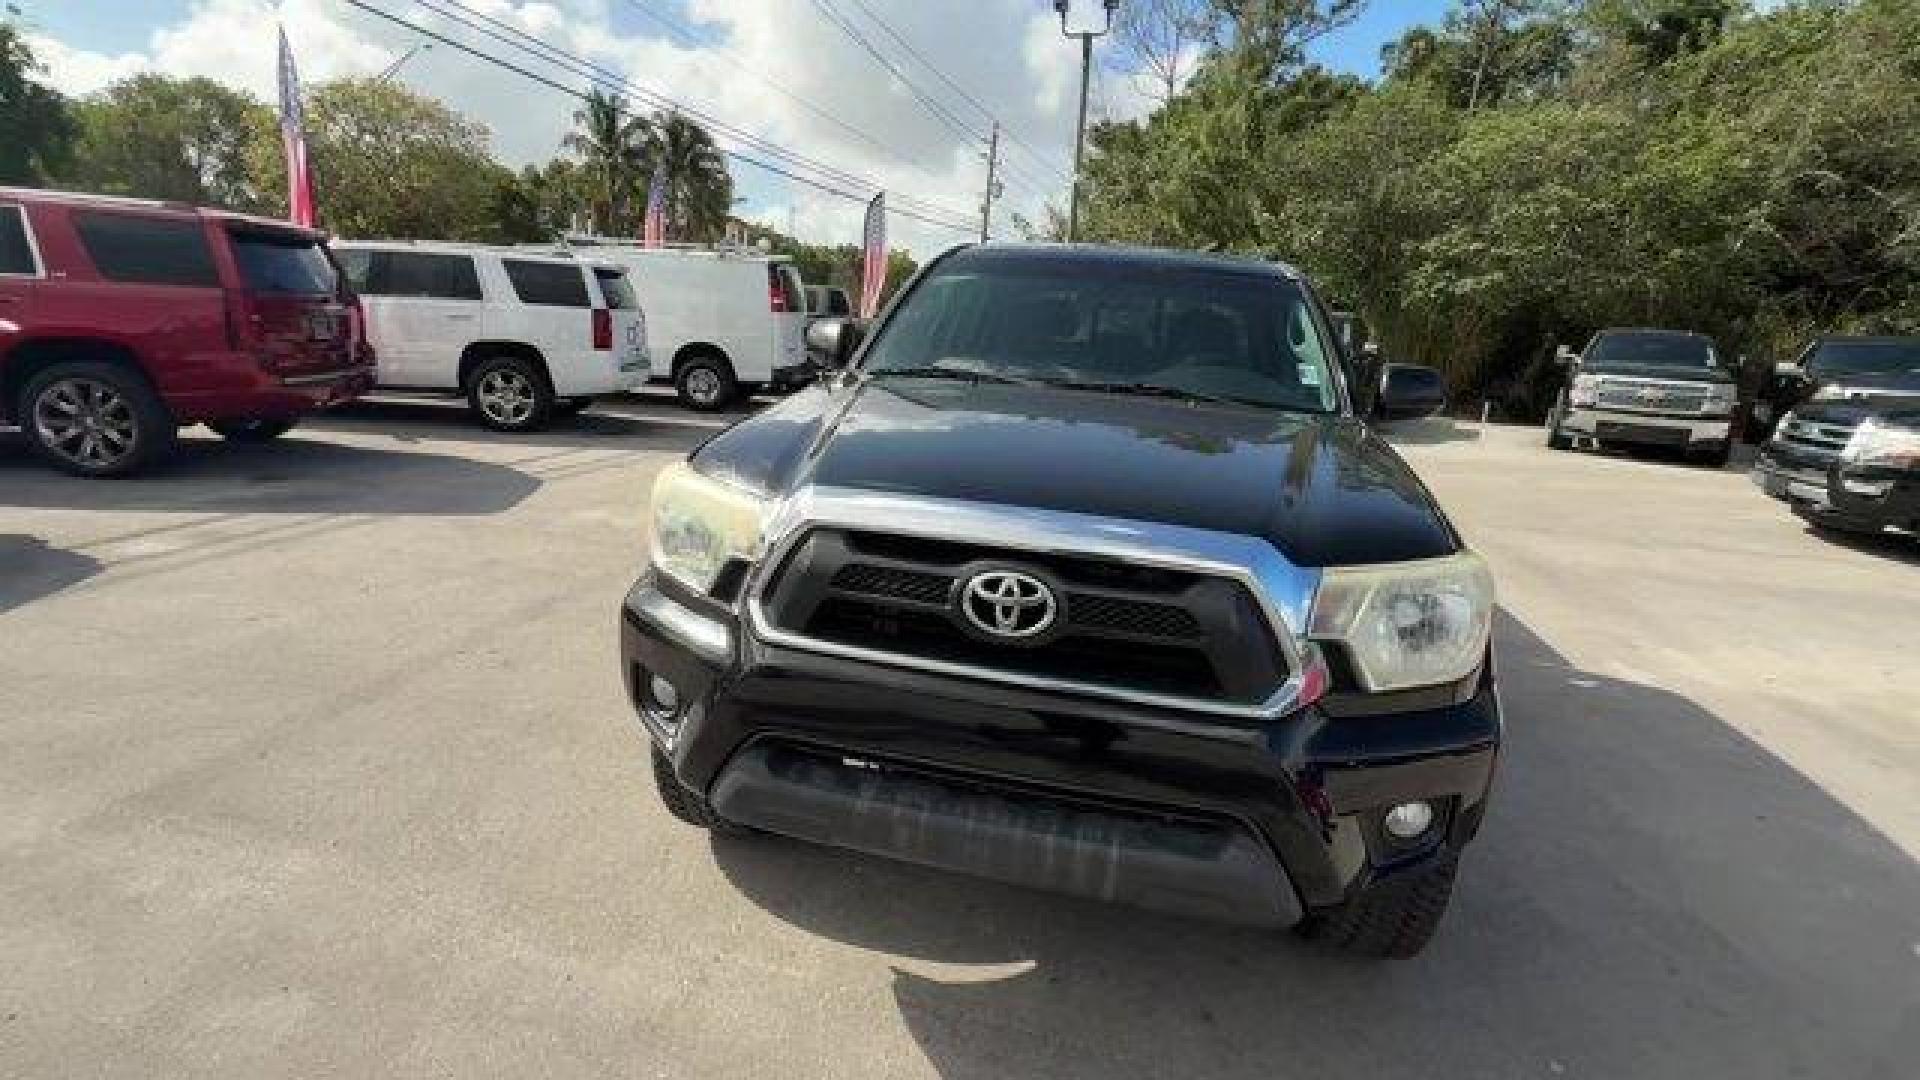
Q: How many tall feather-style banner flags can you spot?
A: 3